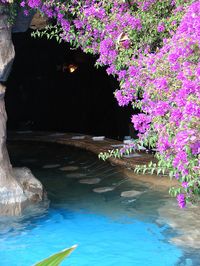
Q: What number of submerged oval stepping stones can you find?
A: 6